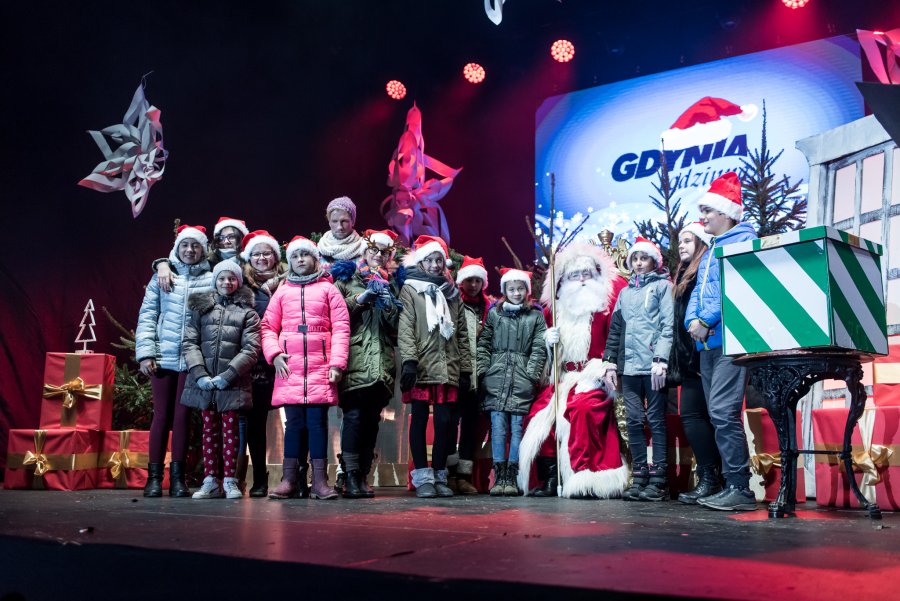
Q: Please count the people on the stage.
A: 14